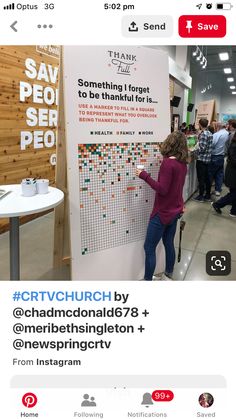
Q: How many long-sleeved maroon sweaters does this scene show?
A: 1